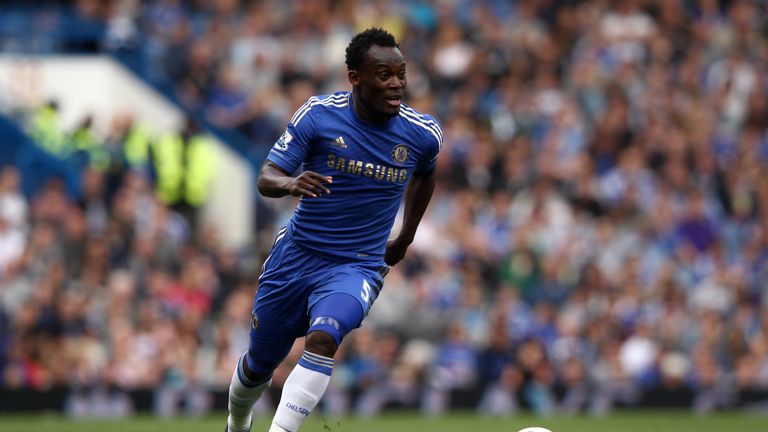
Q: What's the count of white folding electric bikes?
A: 0